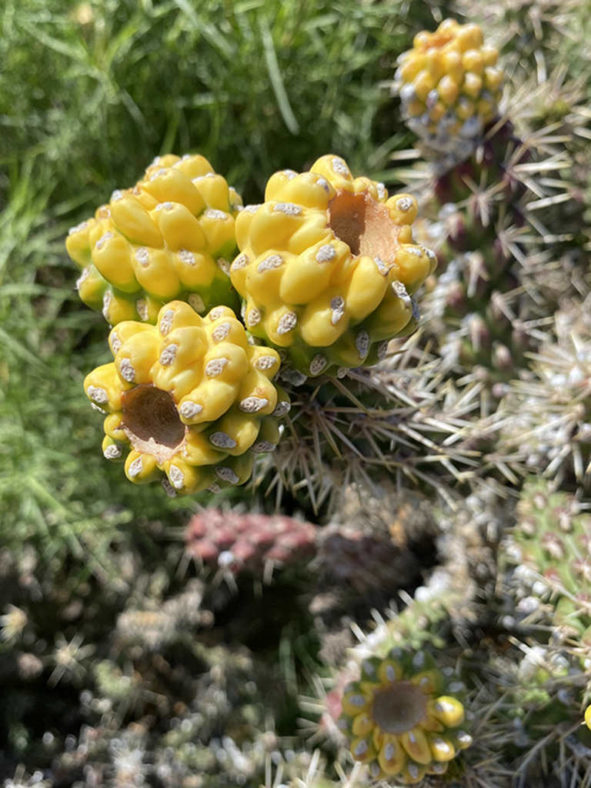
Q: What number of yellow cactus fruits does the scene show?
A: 5